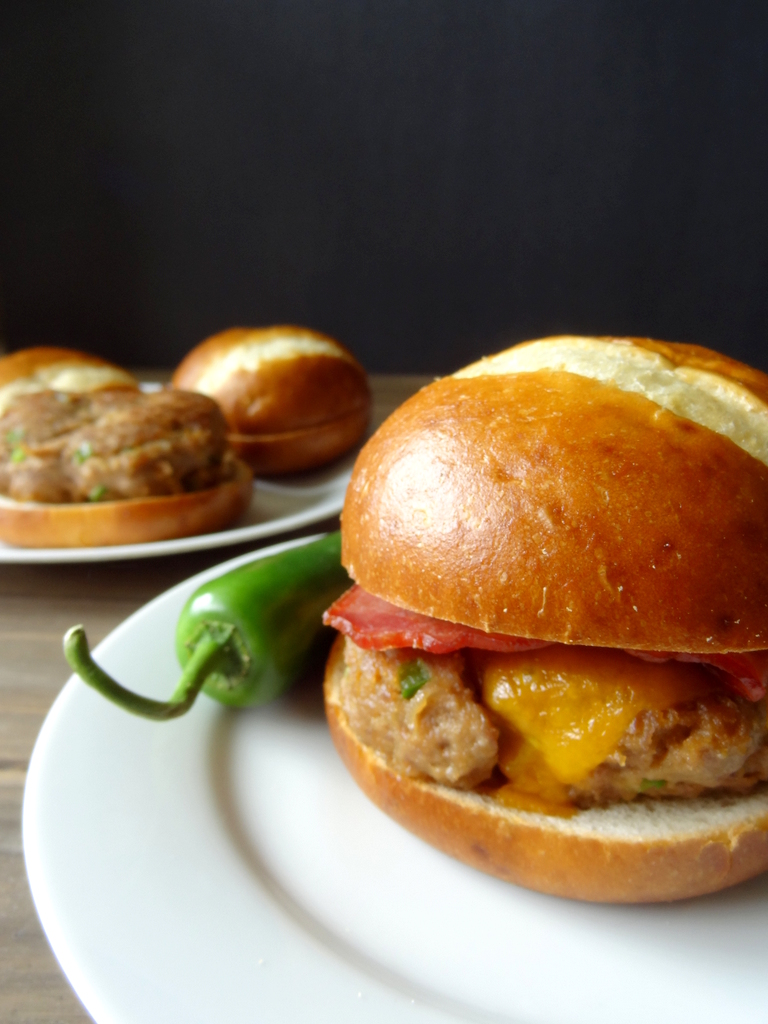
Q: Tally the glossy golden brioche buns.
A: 3